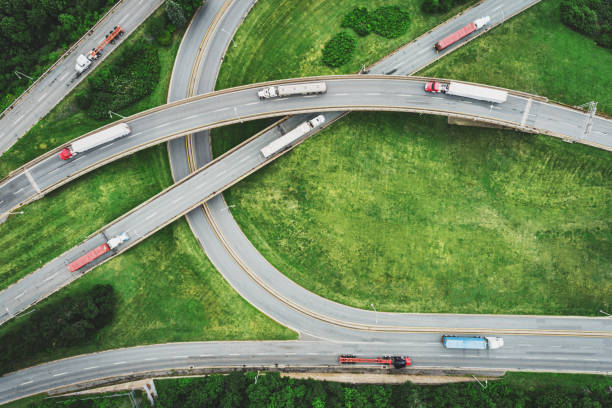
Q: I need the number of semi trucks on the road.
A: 9